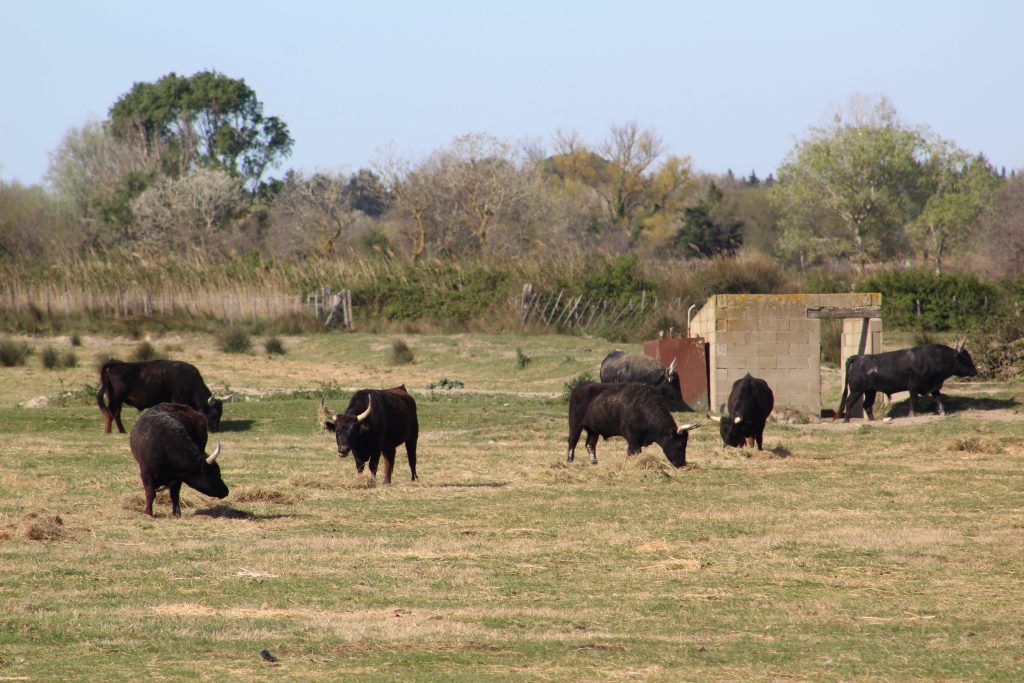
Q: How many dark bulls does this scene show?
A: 7